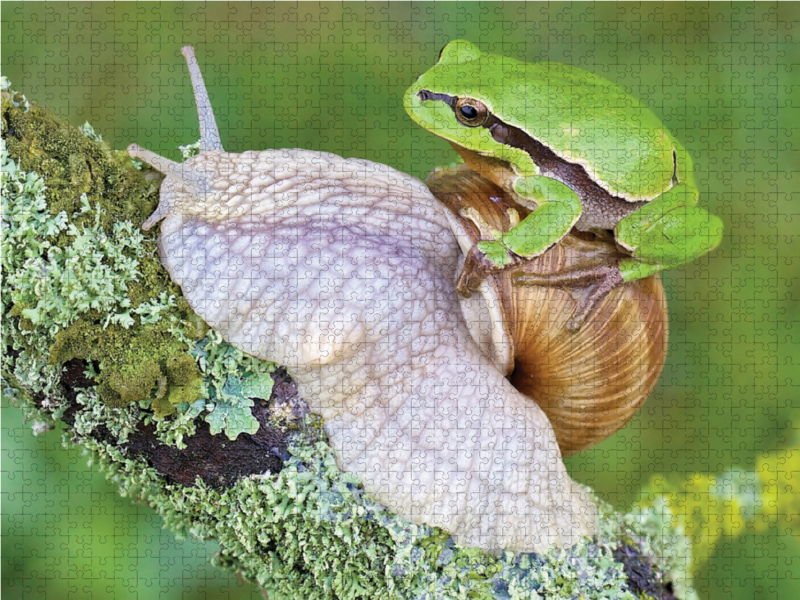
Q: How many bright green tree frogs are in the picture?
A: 1